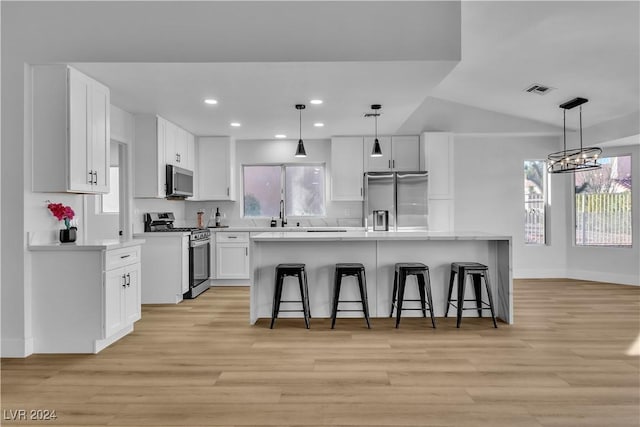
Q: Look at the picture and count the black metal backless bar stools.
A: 4